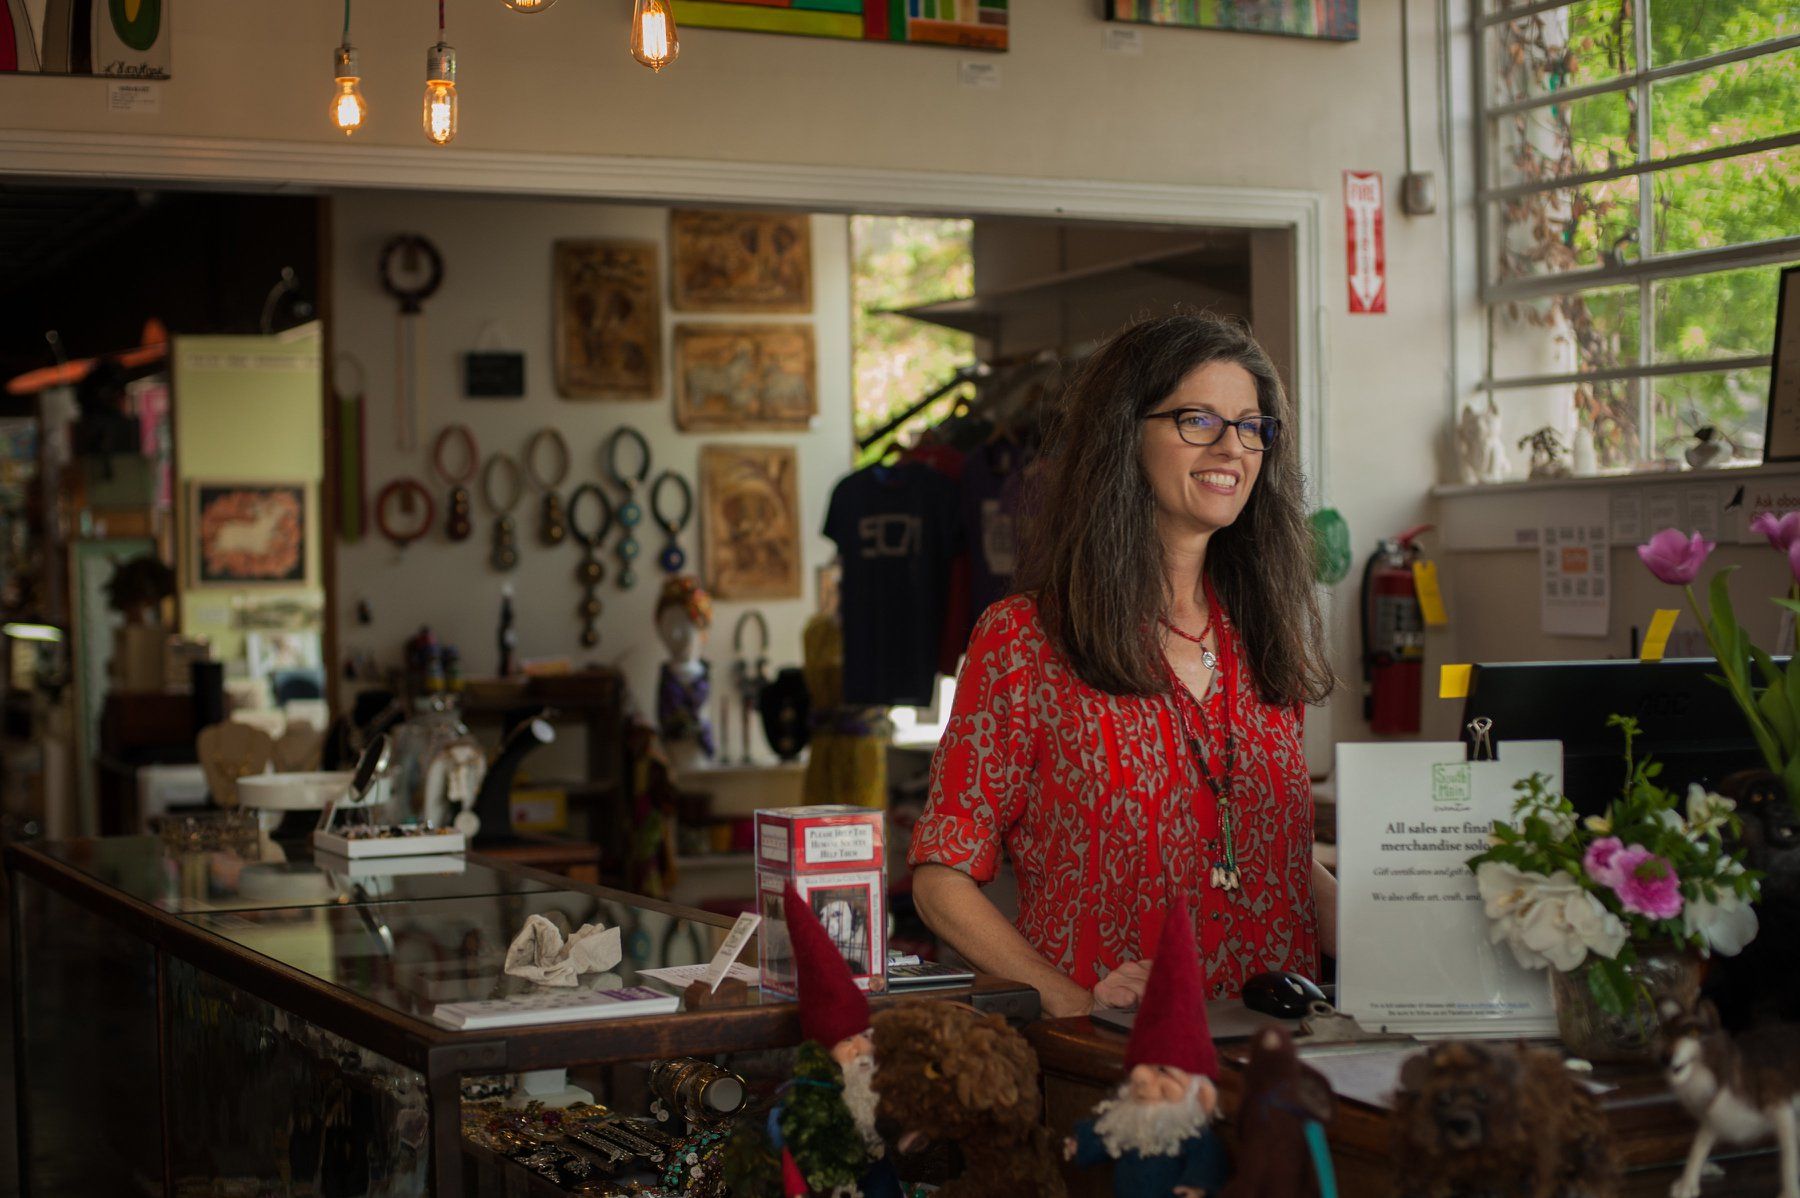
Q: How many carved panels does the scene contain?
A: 4